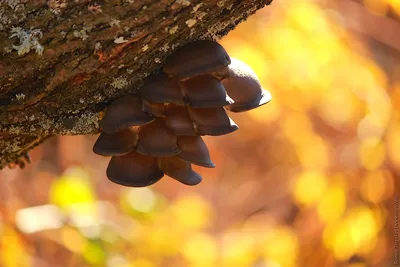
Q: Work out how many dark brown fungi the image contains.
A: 12